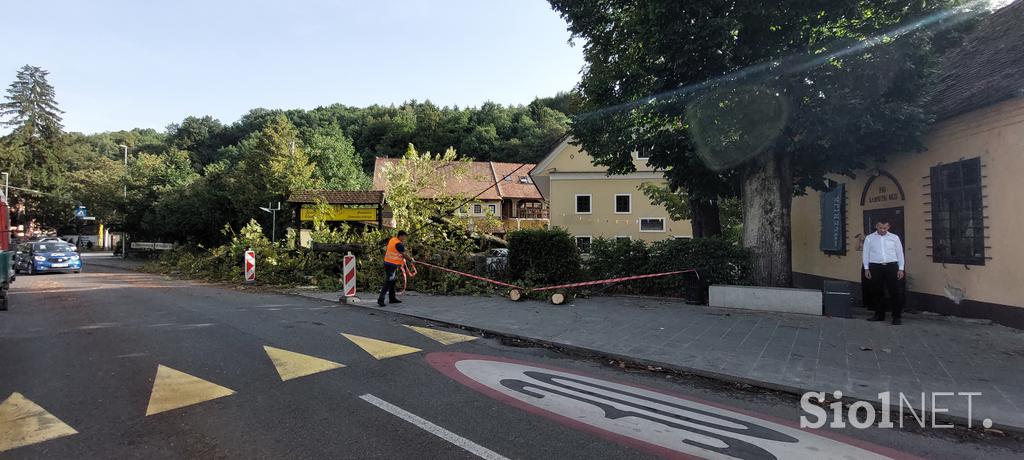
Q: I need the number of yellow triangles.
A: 5